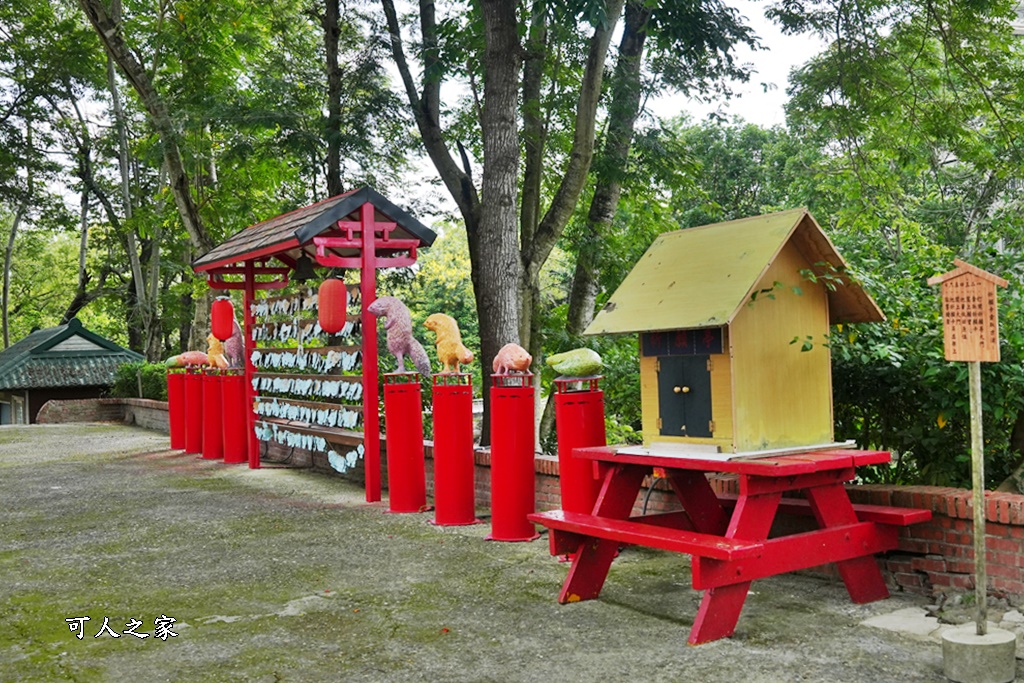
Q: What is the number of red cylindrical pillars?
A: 8